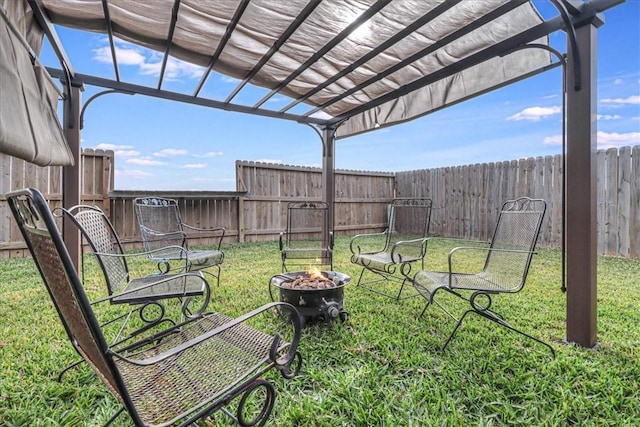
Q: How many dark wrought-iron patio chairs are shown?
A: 6